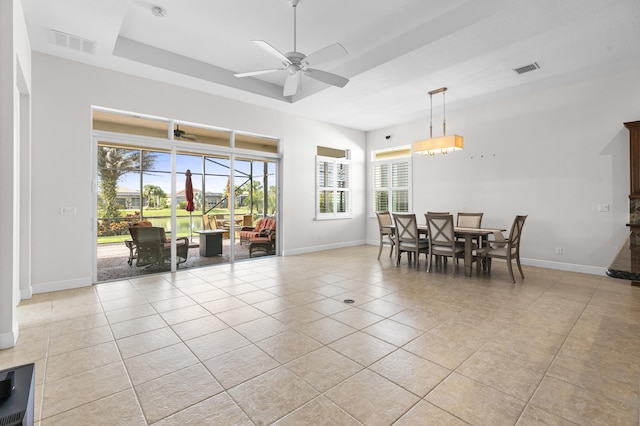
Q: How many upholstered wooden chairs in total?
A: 6